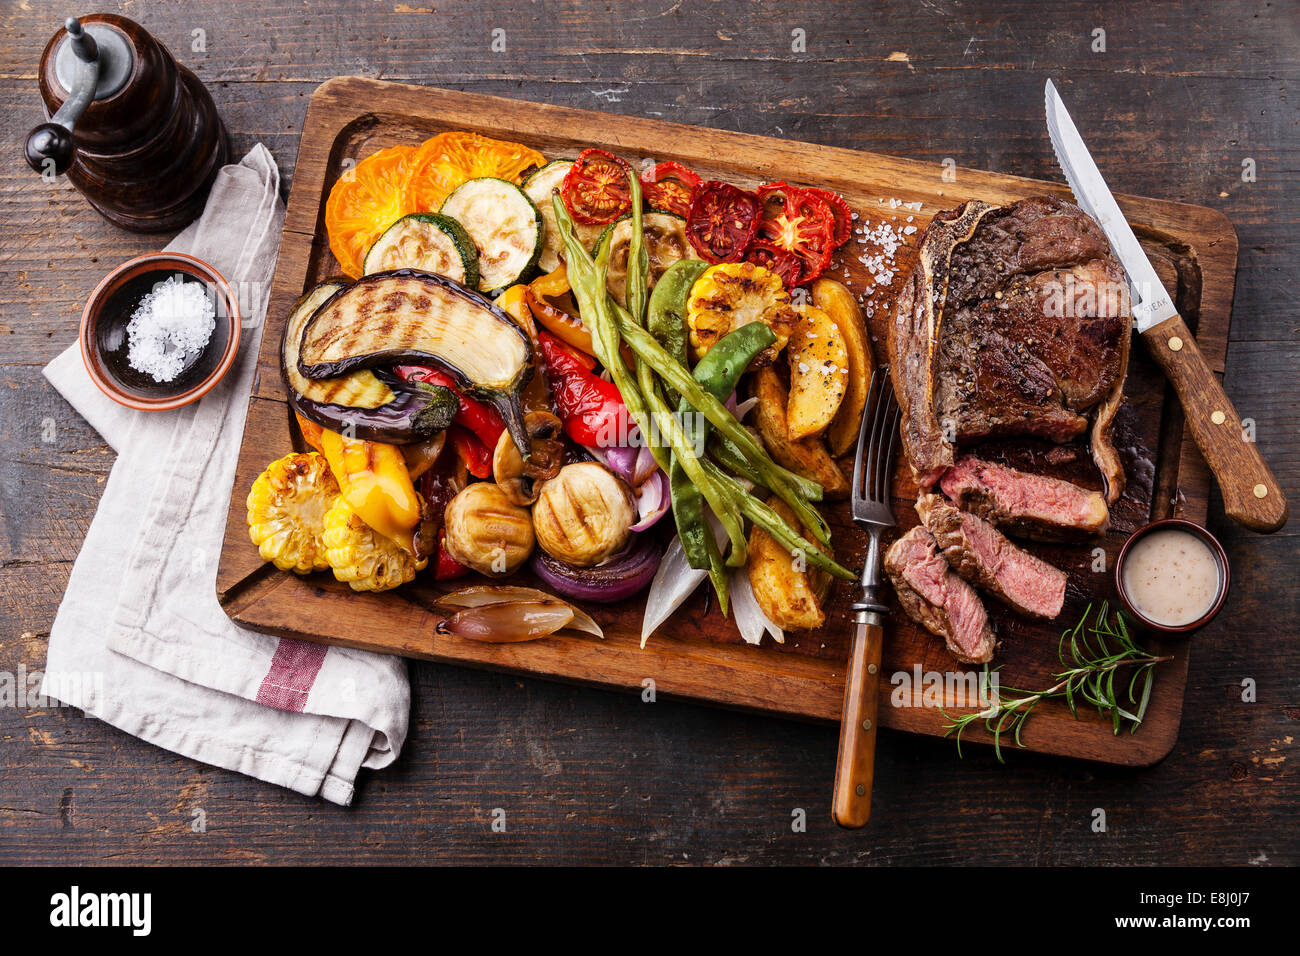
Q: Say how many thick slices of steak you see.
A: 3